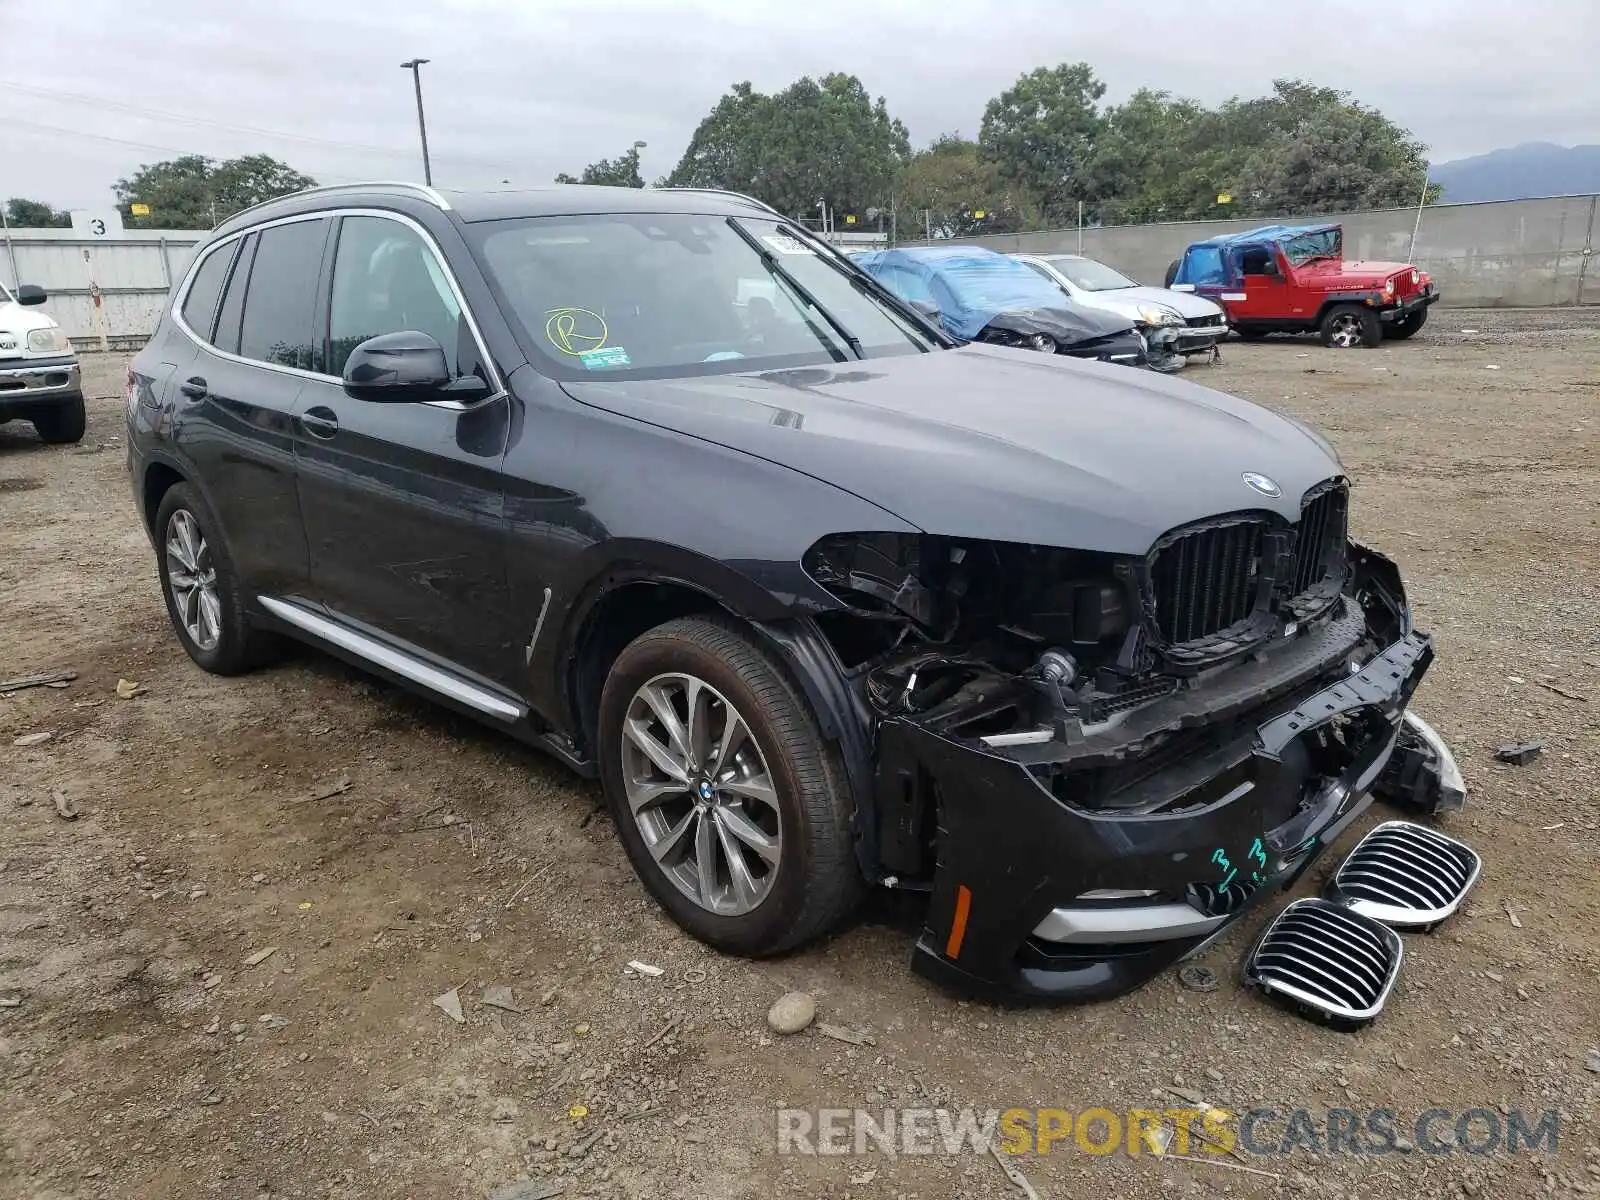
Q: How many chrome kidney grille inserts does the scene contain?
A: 2